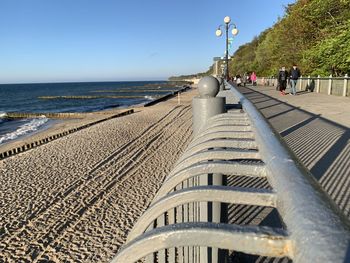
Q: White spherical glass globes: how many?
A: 3